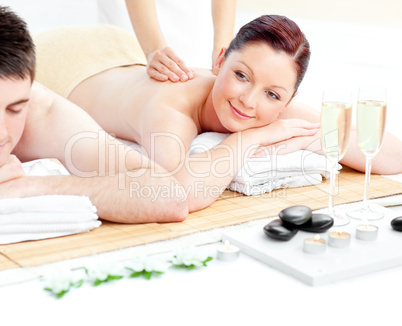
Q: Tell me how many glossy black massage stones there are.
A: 4